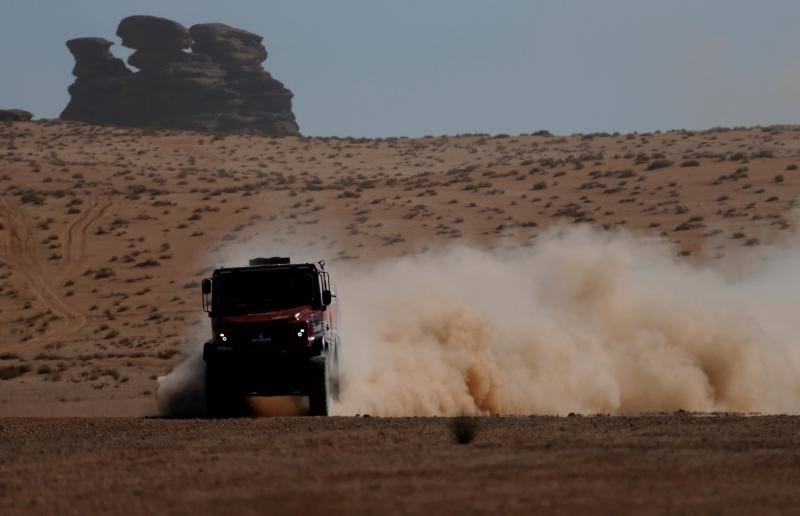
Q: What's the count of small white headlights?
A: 4